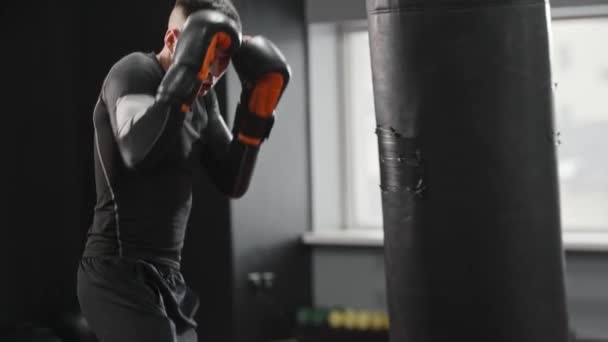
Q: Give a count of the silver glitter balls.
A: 0